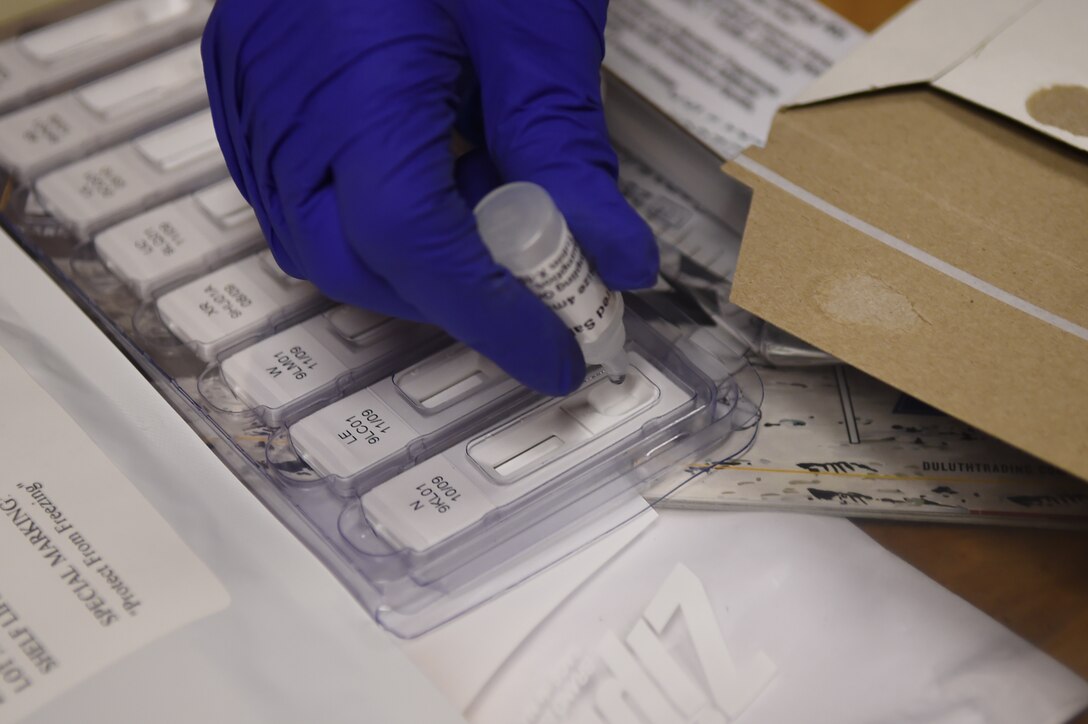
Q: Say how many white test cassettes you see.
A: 8